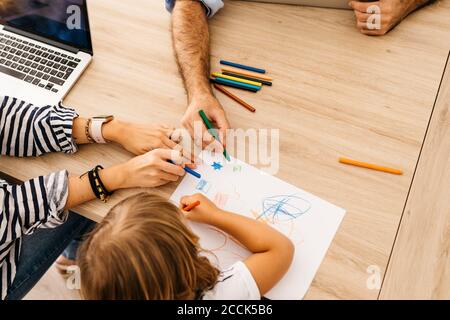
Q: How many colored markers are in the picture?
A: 11